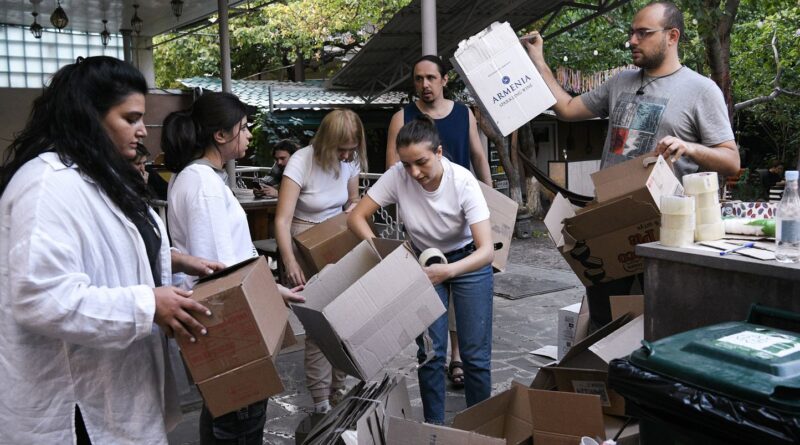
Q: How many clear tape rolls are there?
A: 8